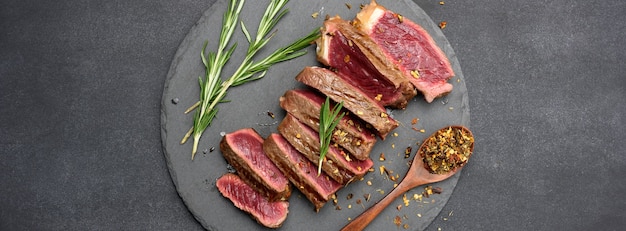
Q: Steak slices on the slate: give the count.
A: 8